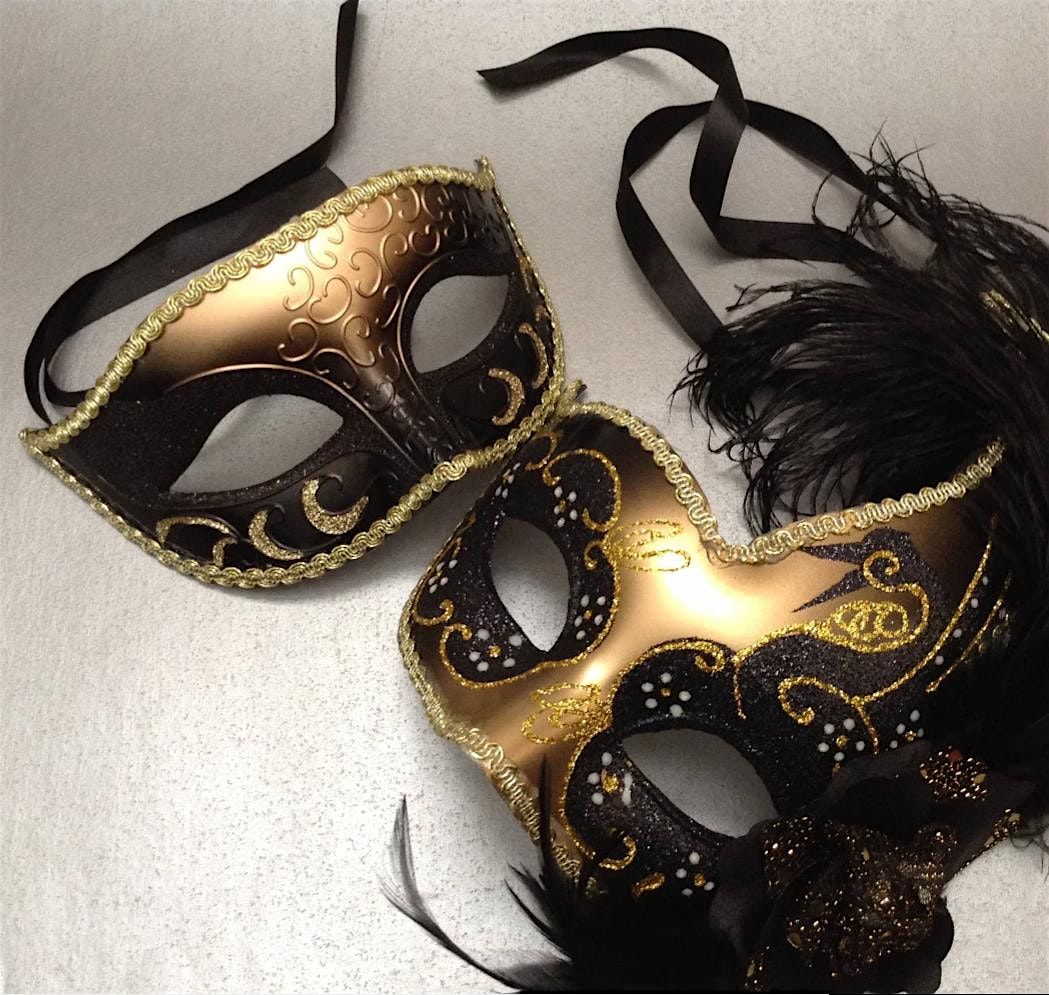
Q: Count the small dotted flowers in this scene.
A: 10